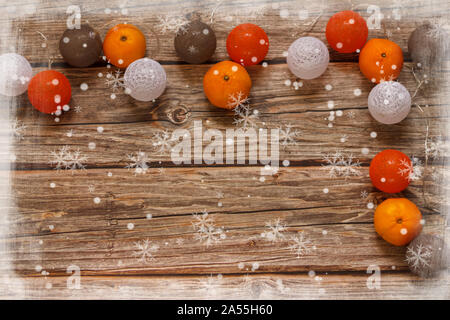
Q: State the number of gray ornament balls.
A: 4